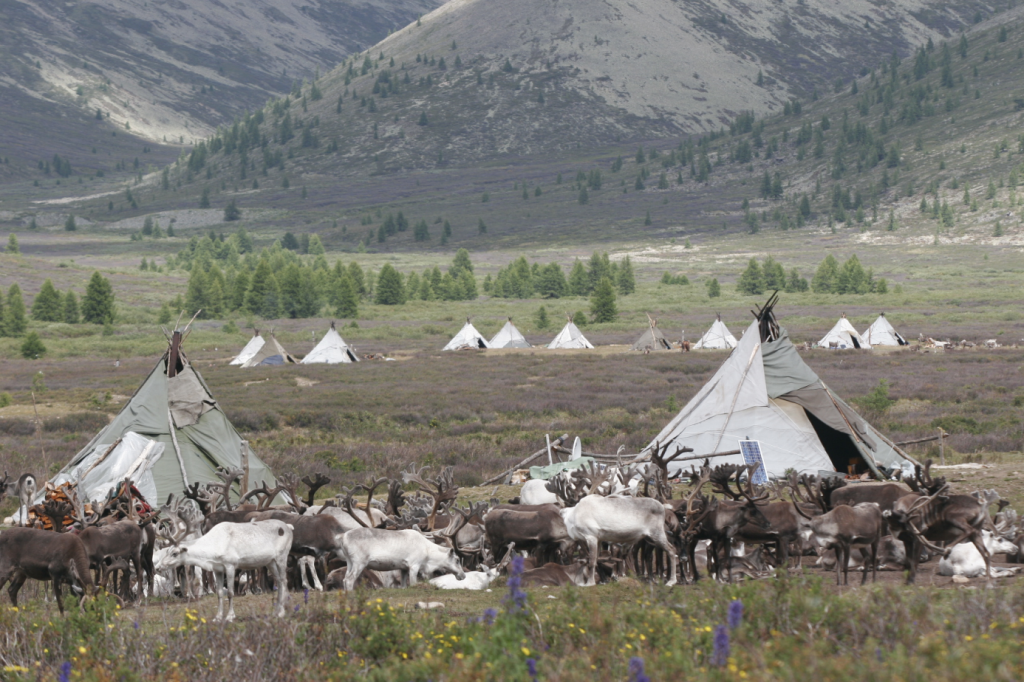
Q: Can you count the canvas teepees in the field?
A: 12